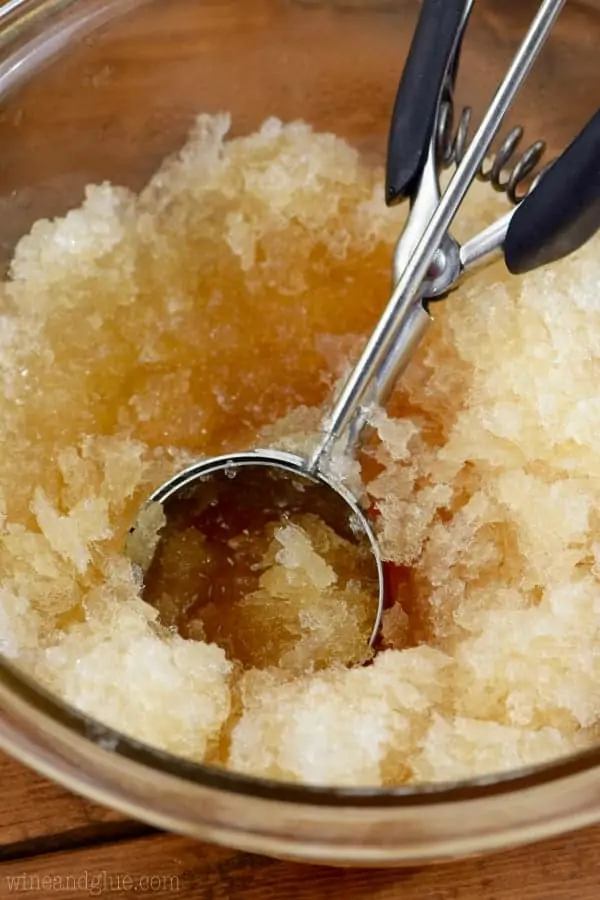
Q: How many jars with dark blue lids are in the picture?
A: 0